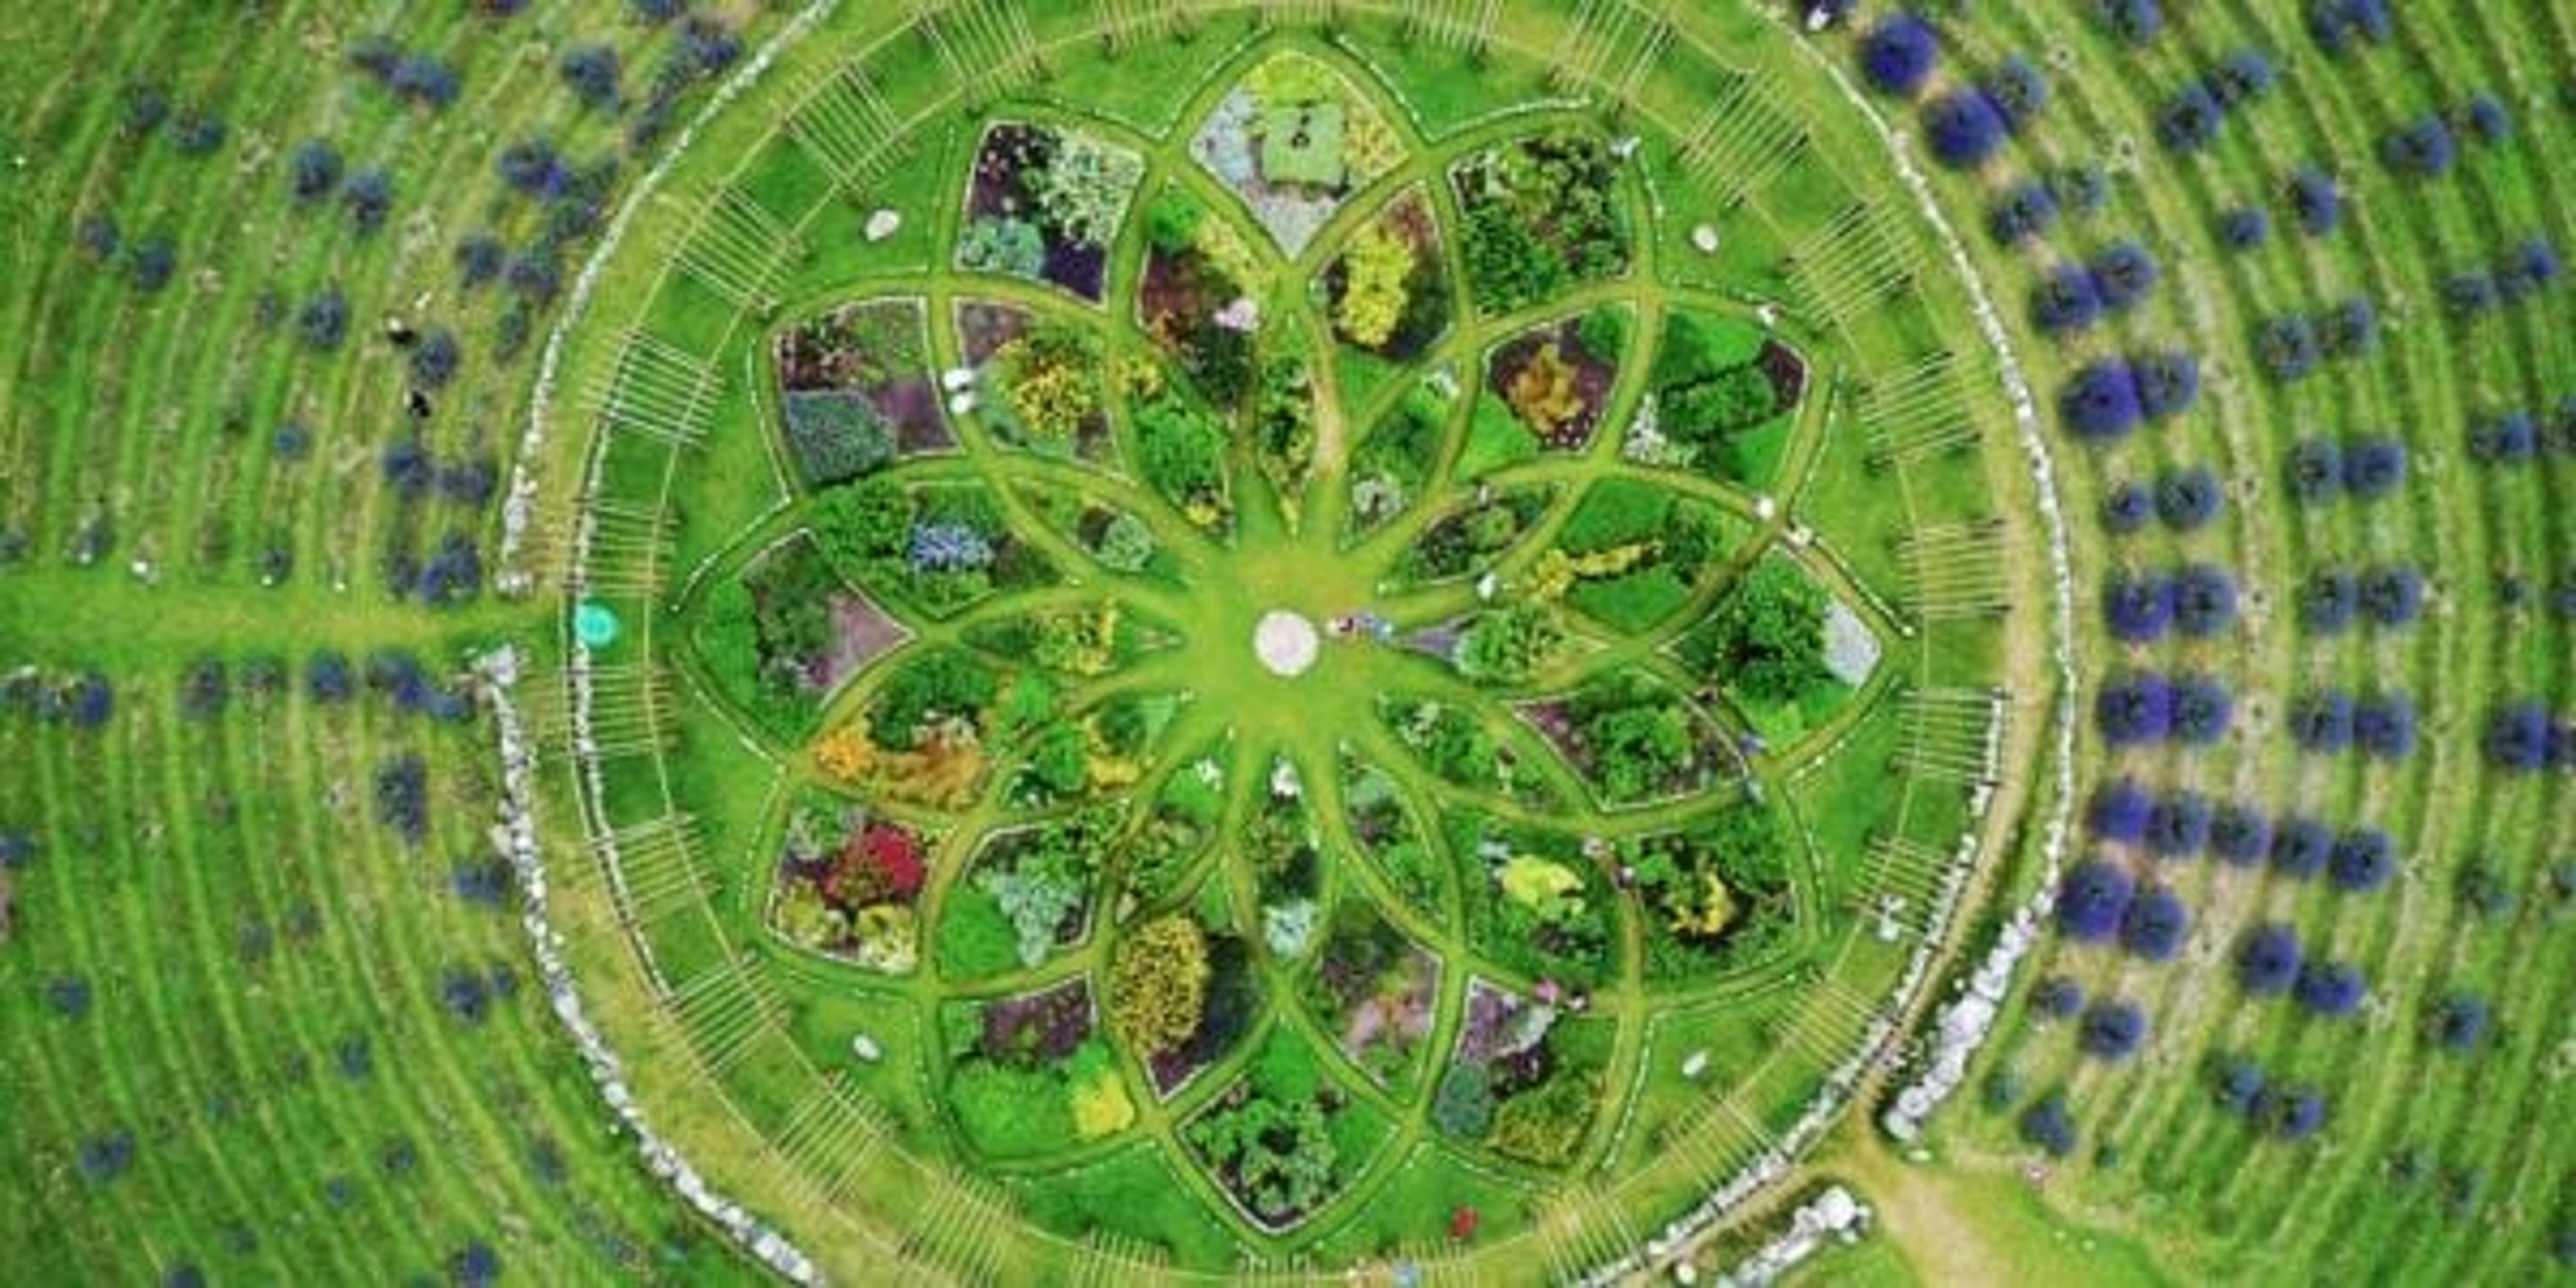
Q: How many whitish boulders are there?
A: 4